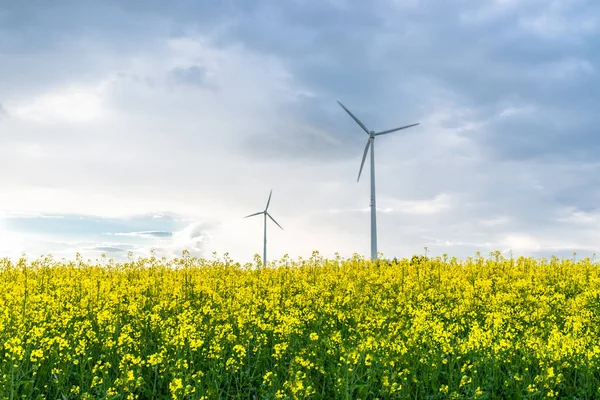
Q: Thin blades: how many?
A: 6